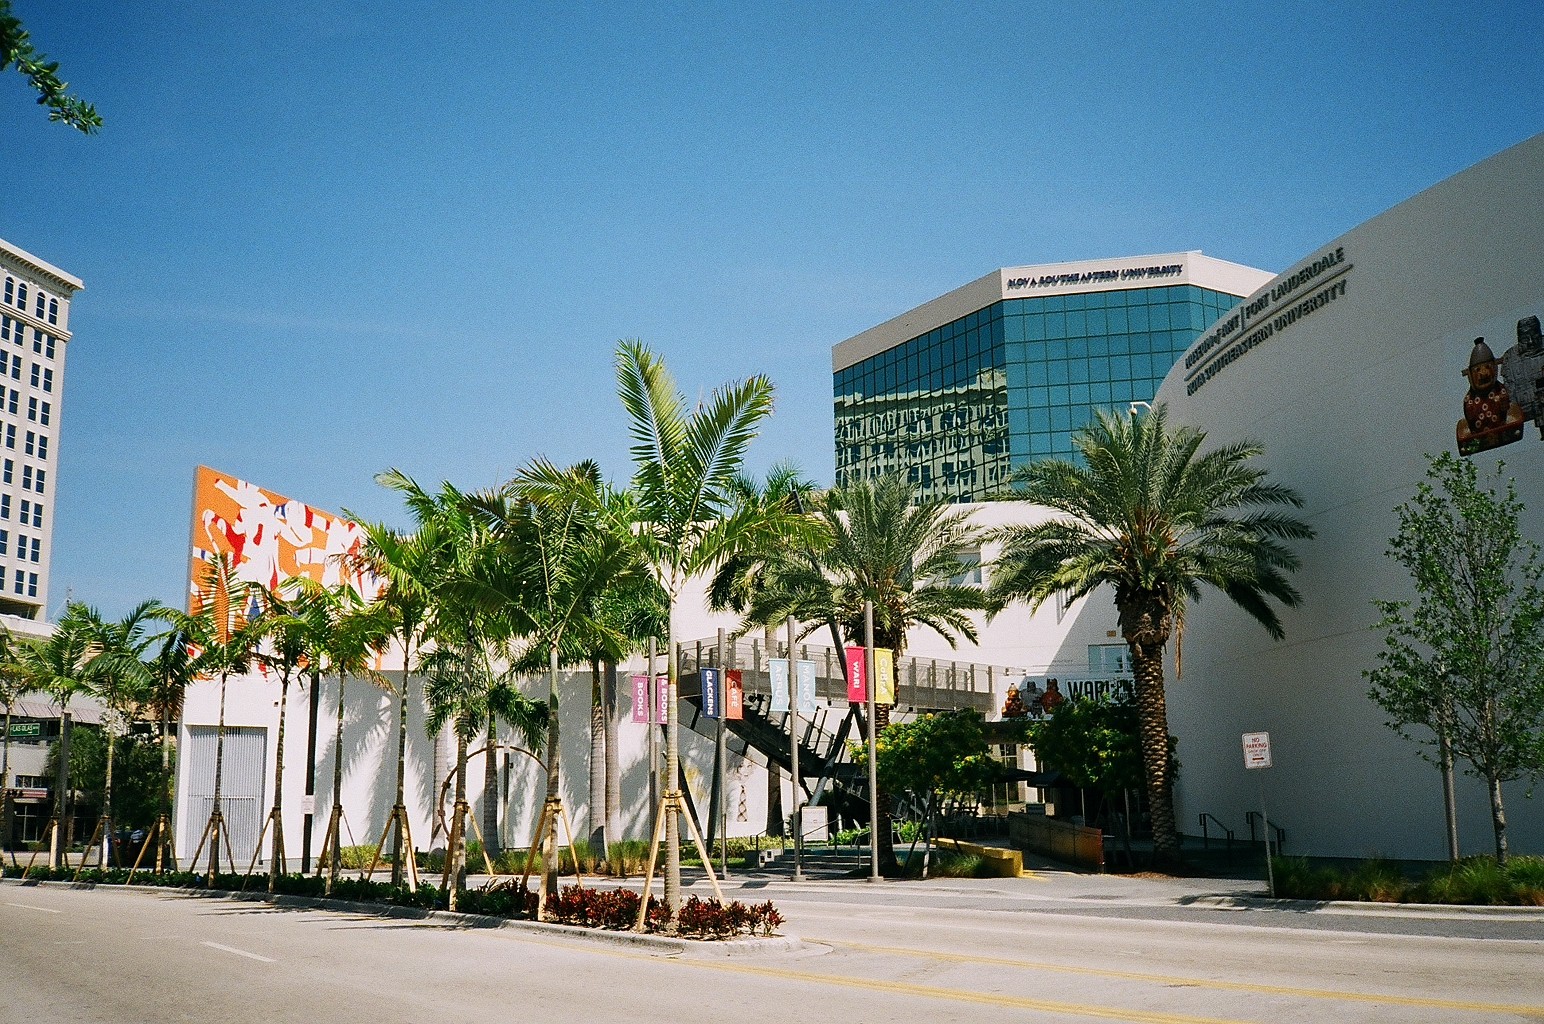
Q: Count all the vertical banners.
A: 8